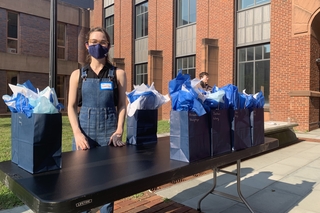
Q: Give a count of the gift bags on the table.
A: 6